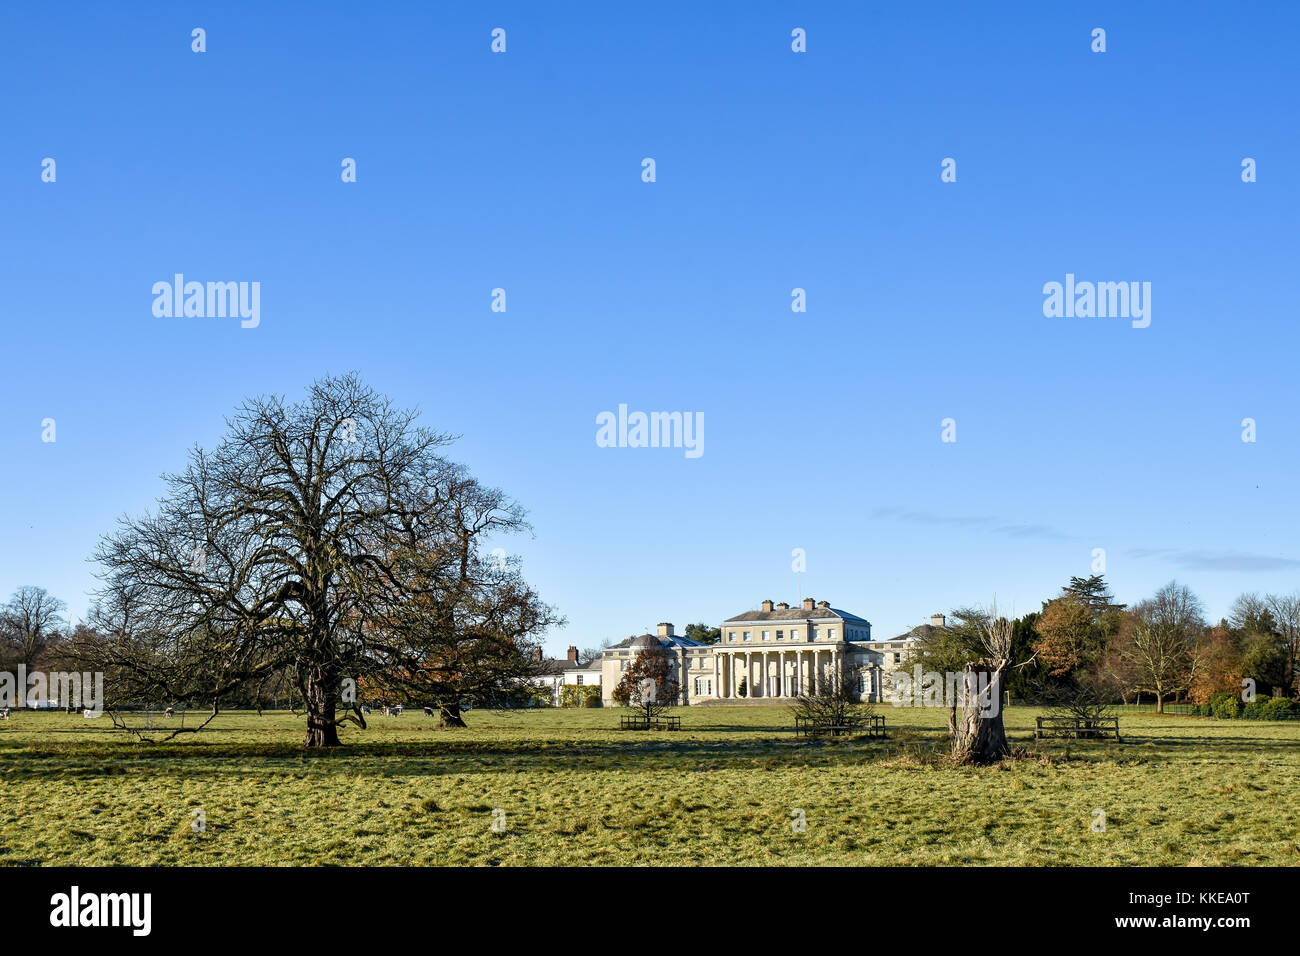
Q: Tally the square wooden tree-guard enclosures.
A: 3